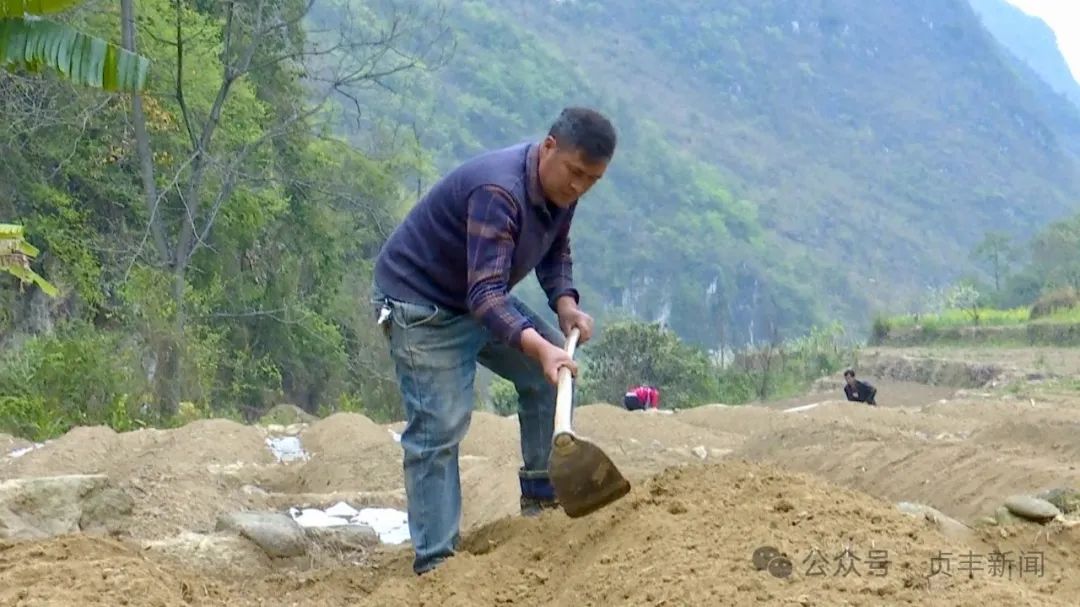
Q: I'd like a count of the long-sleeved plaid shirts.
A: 1